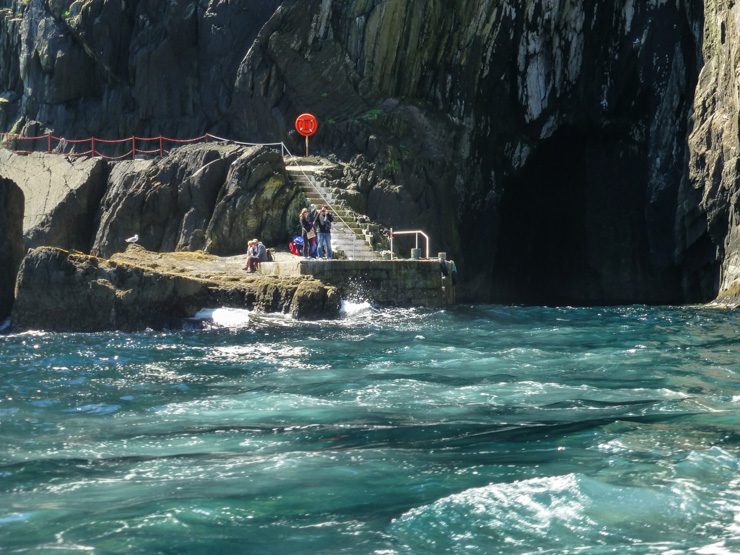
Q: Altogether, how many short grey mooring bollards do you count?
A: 2